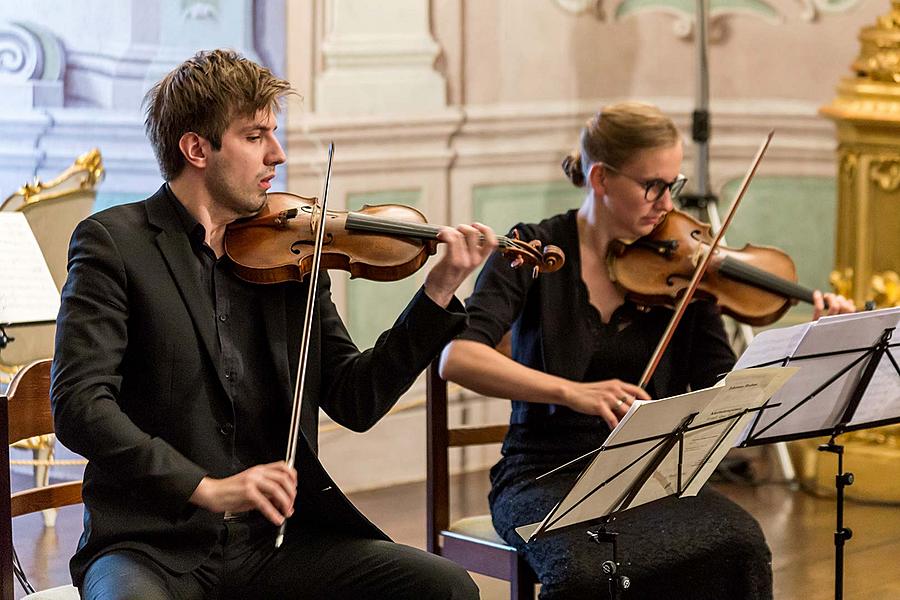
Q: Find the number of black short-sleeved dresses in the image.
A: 1